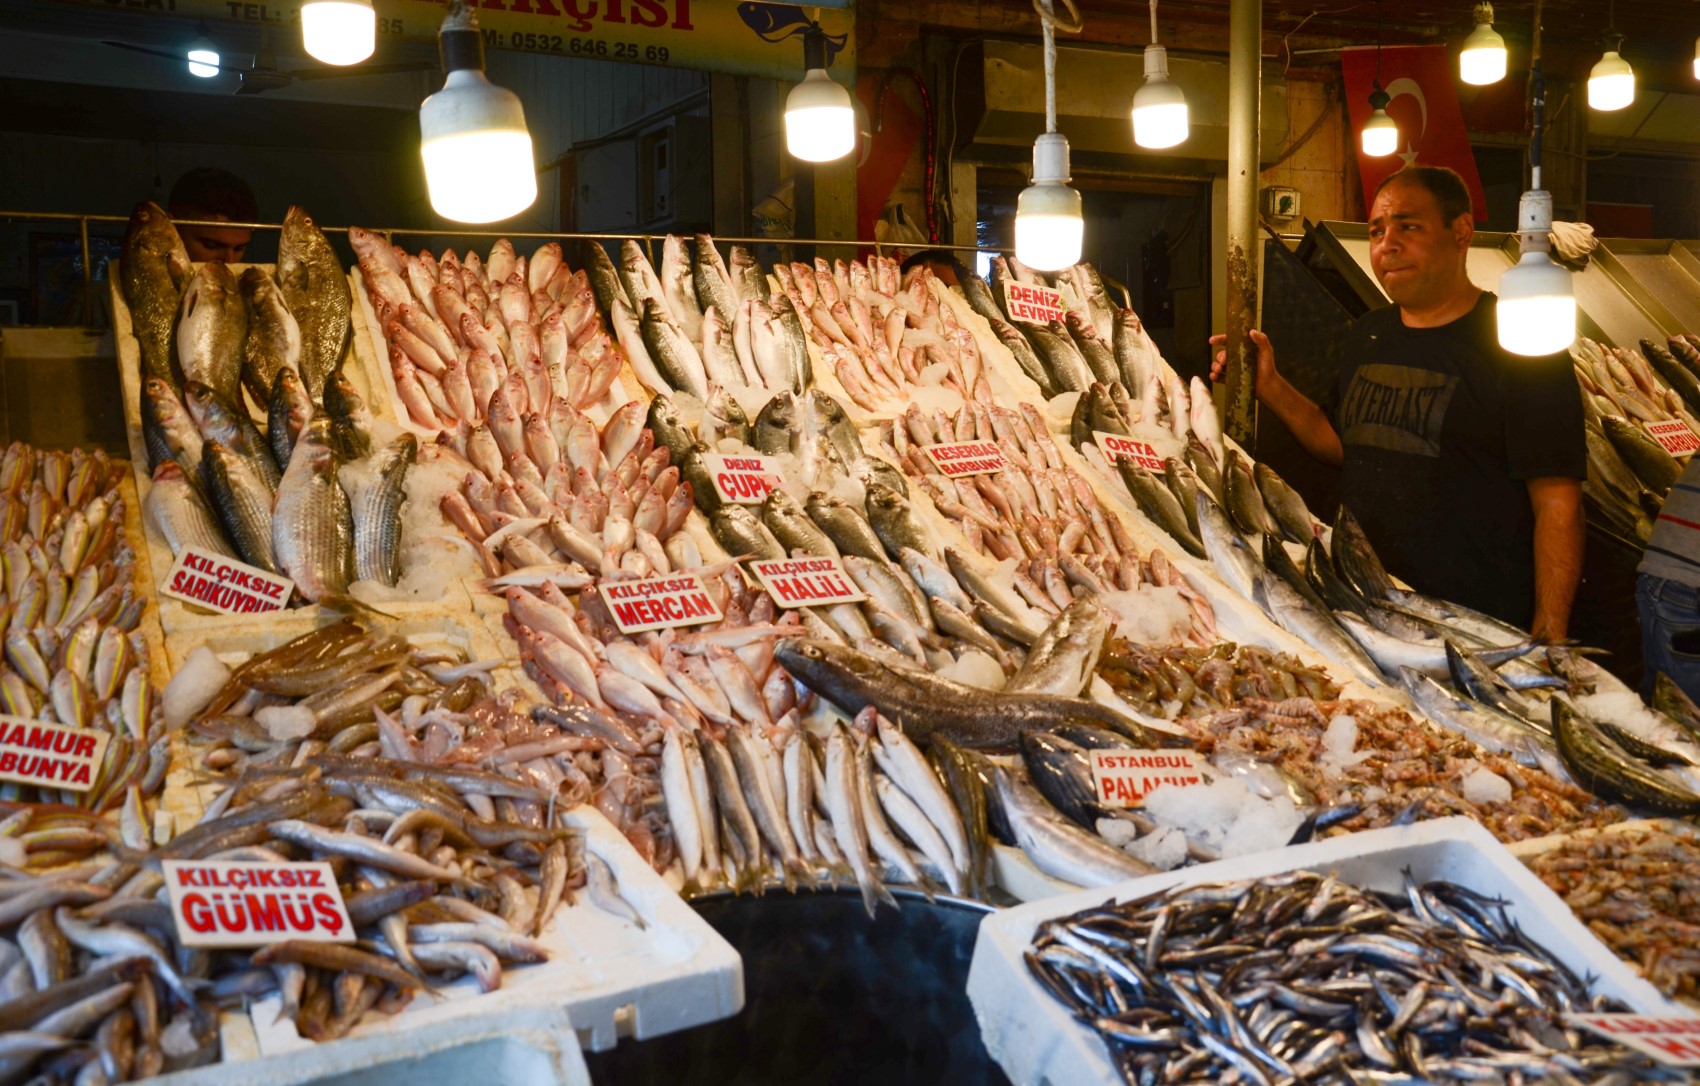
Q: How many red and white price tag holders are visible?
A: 12